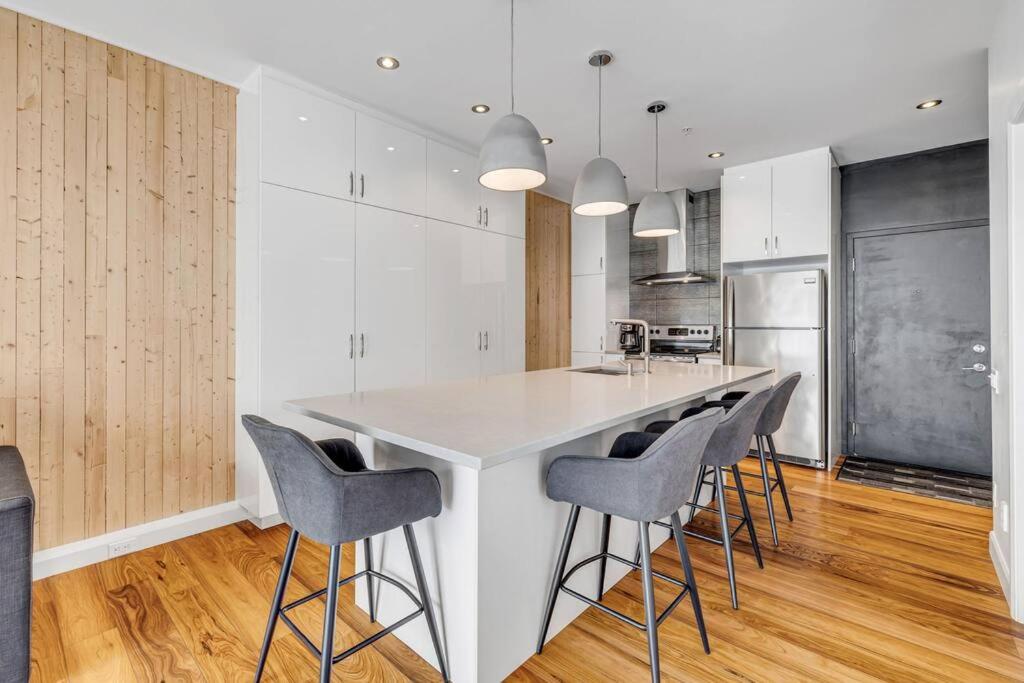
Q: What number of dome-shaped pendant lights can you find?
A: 3